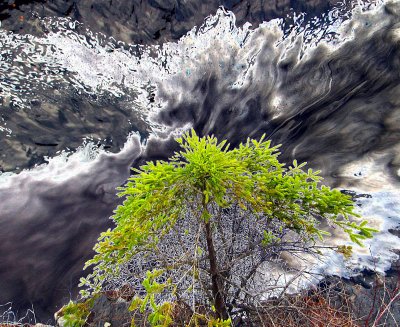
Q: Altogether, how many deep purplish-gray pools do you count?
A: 1